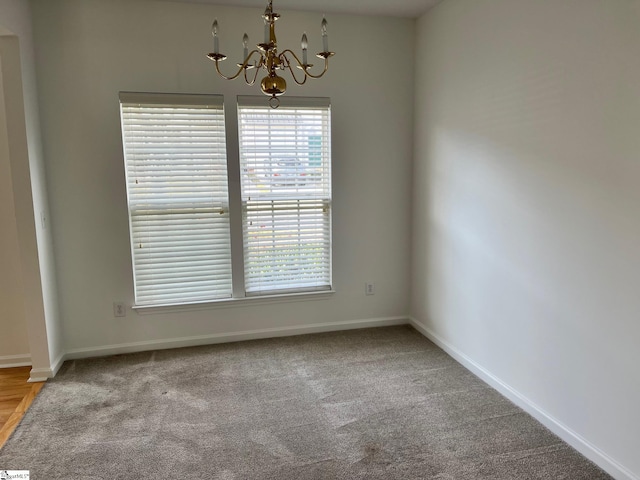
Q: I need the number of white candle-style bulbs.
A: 5